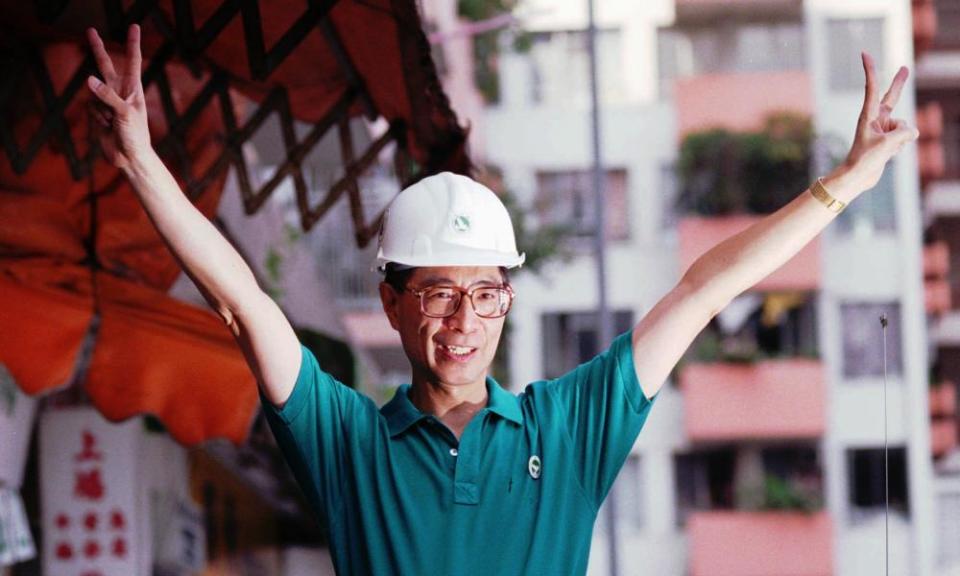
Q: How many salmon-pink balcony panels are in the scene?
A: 4